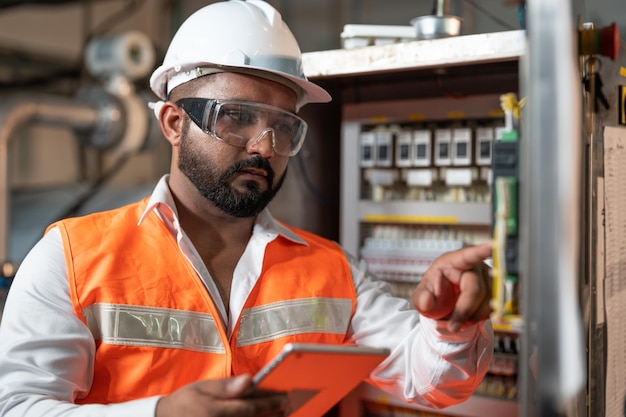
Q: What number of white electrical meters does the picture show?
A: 7